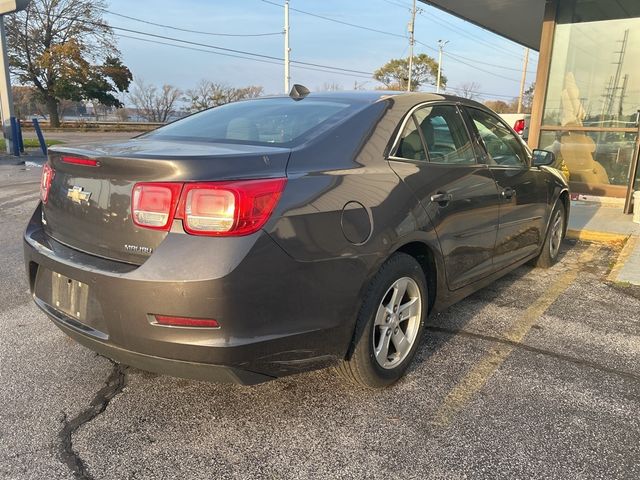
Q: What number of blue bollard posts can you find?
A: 3